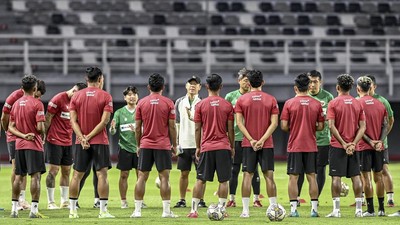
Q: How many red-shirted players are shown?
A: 10